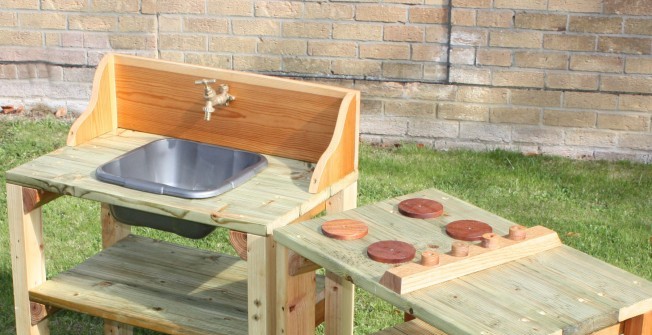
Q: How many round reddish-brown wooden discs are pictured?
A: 4